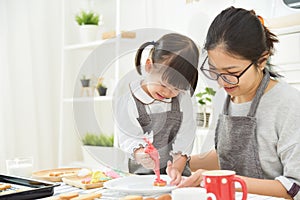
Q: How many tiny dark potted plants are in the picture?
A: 2